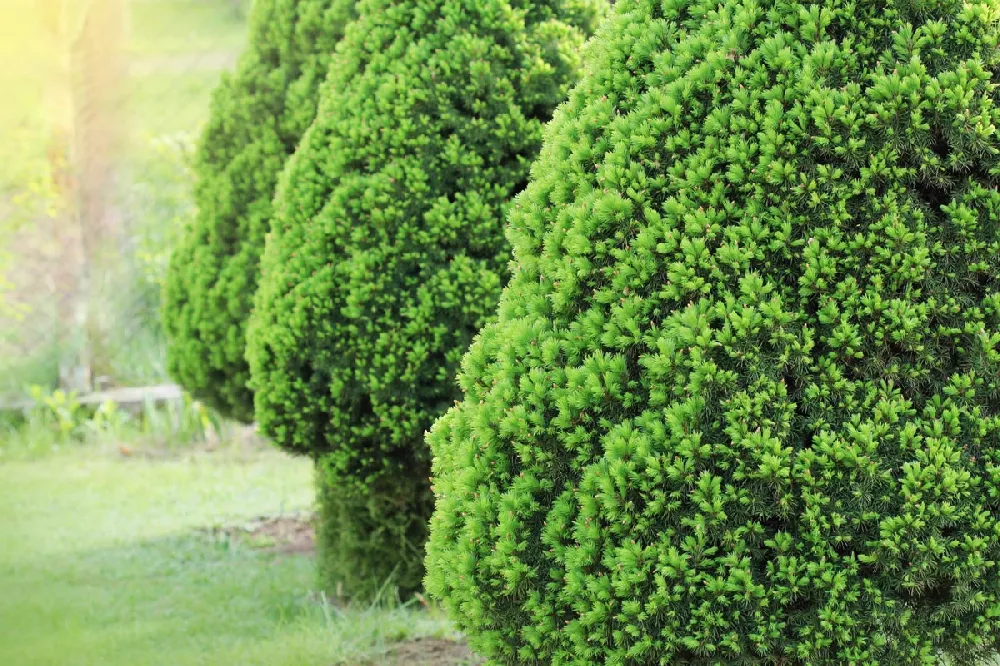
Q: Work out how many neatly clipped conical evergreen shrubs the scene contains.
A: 3